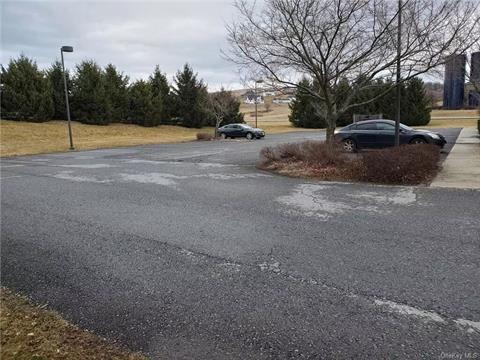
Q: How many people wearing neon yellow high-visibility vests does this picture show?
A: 0